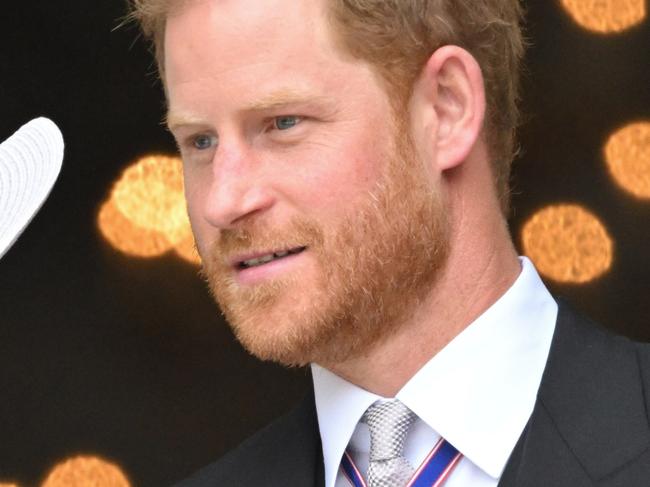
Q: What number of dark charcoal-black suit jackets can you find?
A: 1